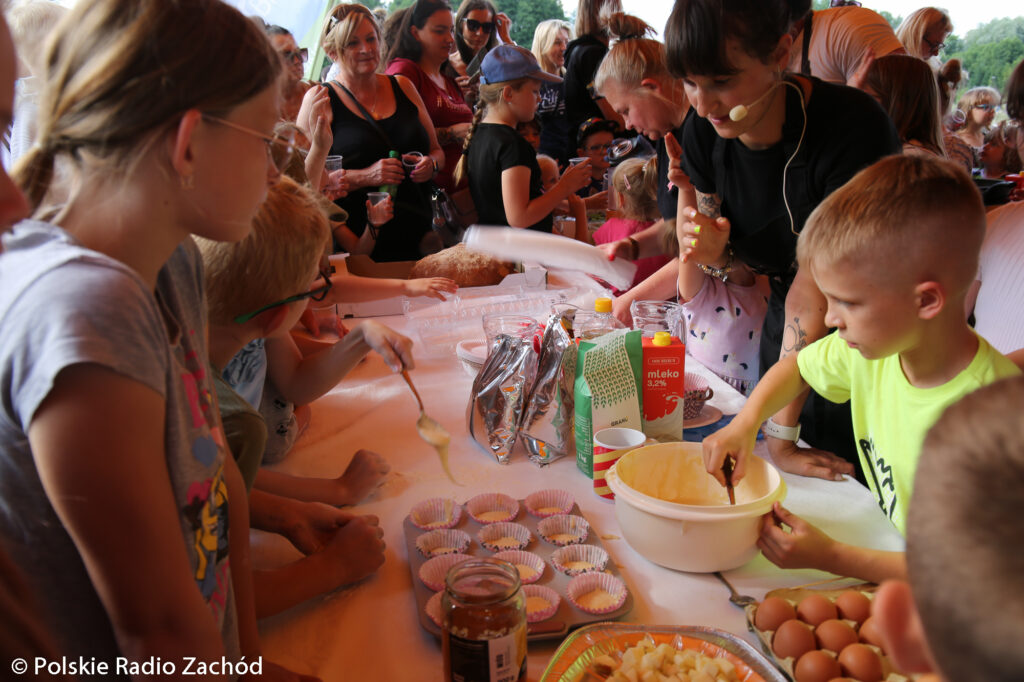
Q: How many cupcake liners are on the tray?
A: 12